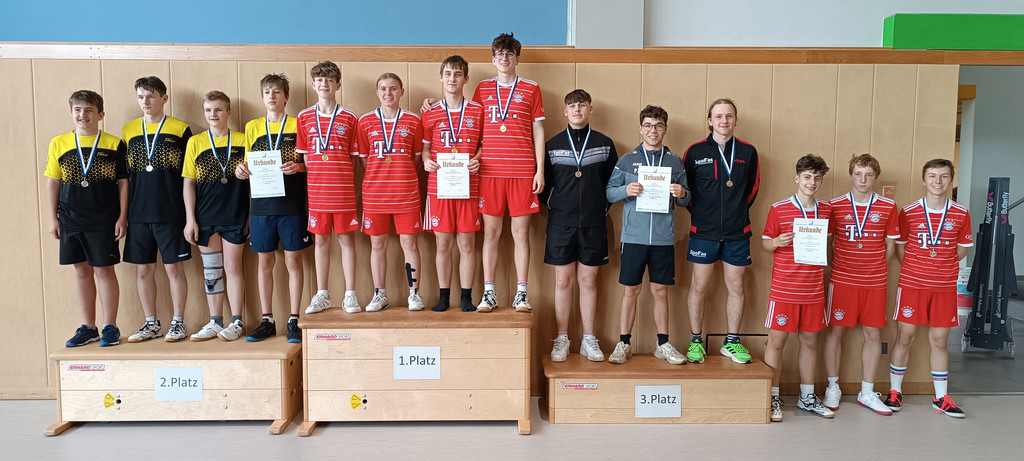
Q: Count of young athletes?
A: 14